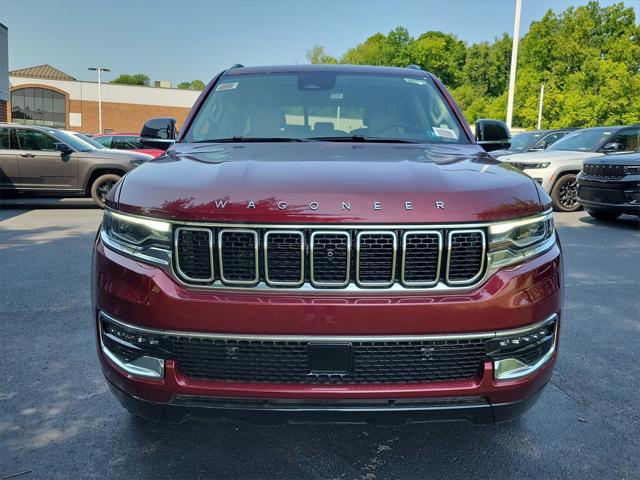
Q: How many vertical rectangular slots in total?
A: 7